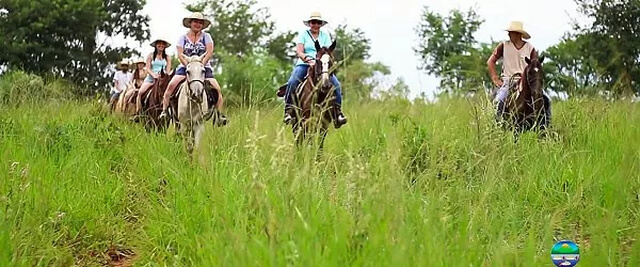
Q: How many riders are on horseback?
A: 6